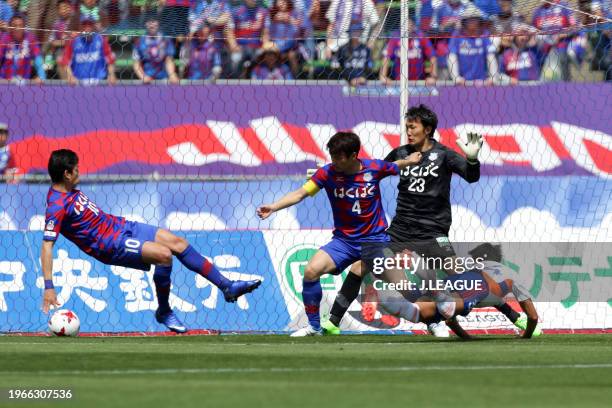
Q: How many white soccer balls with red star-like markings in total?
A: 1